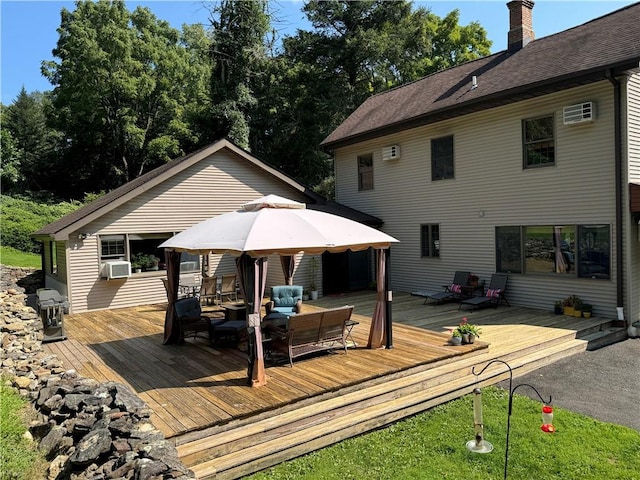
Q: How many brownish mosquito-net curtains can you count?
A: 4